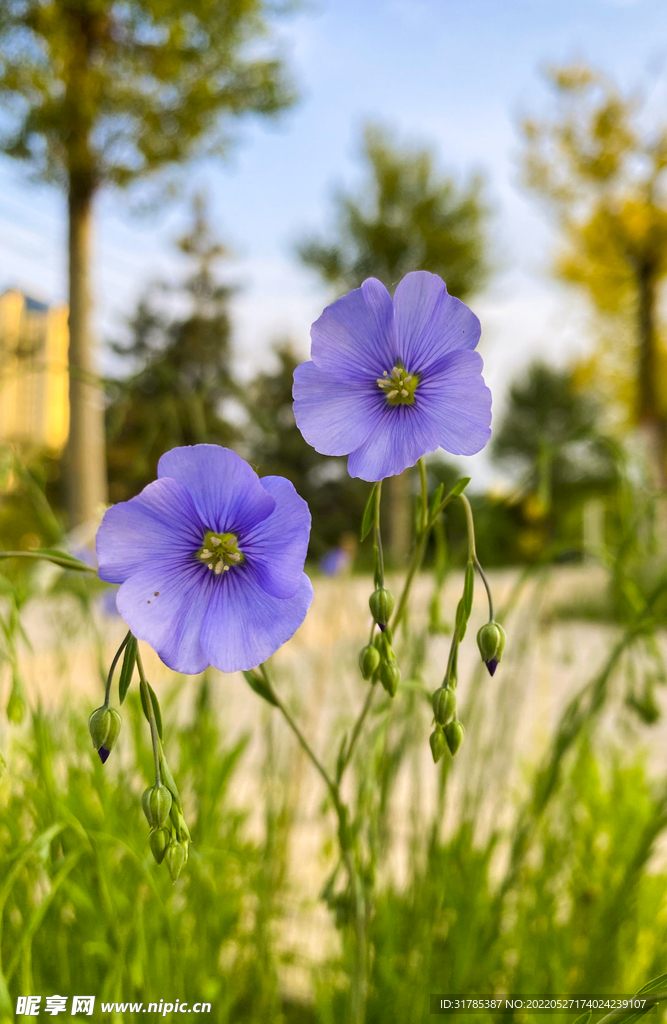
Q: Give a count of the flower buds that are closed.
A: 11